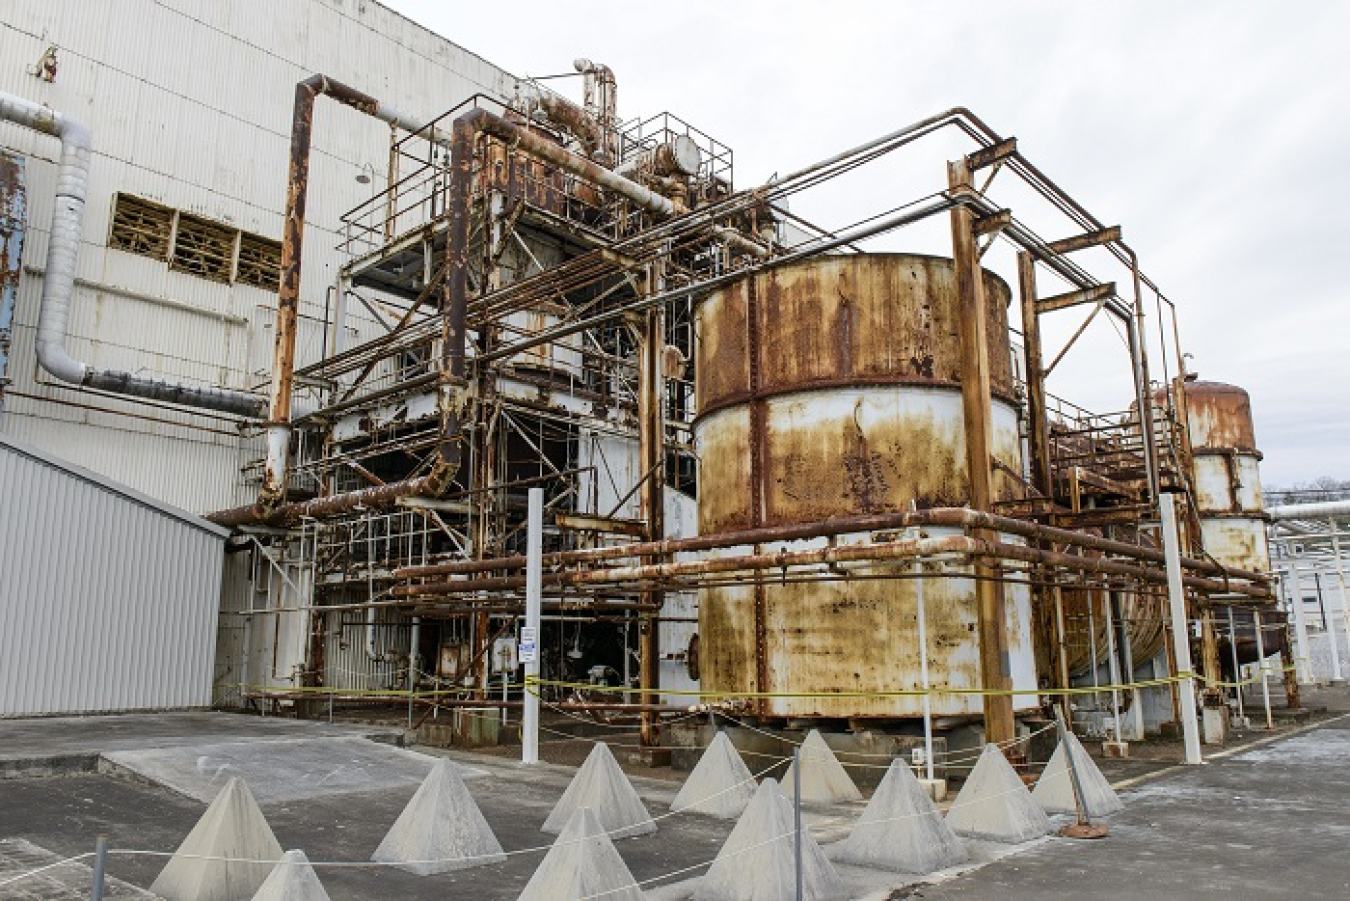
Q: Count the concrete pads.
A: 11